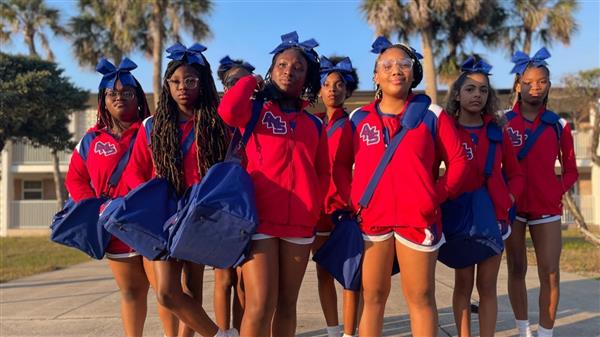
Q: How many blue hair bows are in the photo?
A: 8